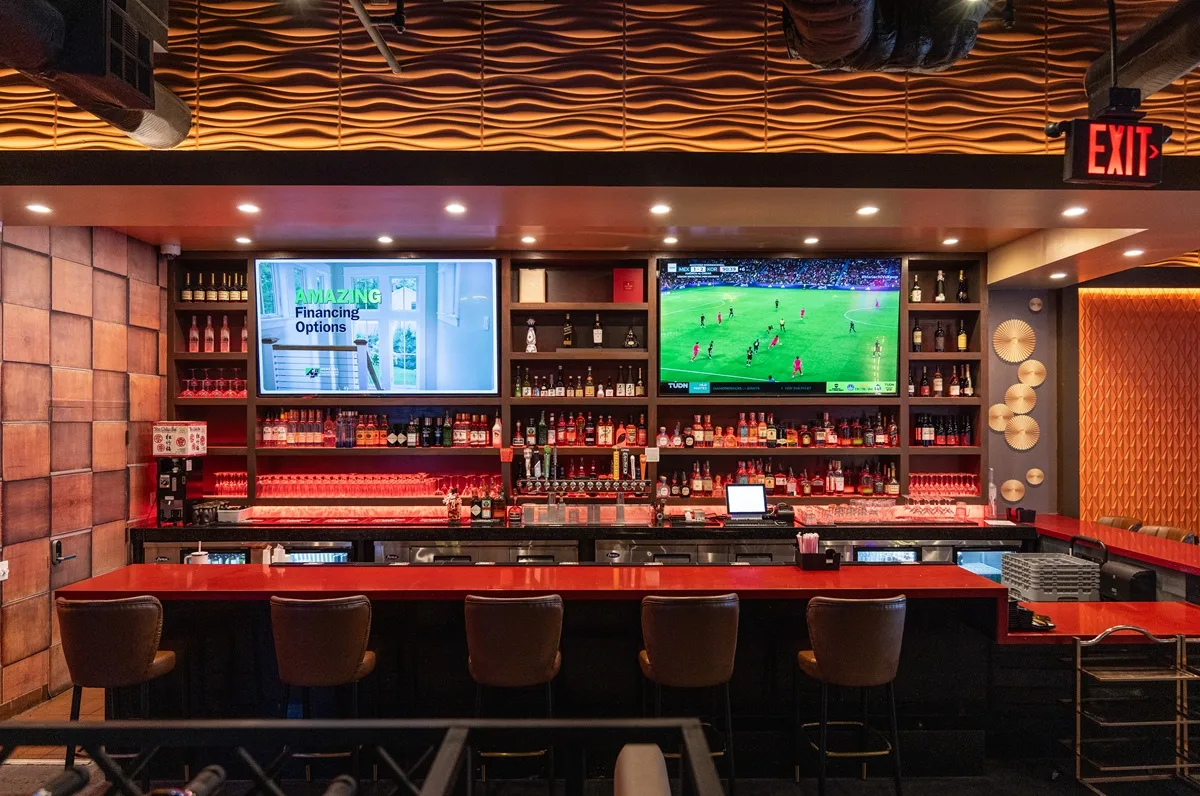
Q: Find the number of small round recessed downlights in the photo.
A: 14